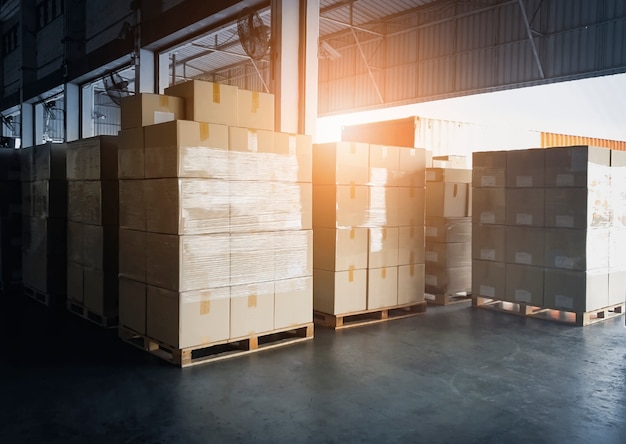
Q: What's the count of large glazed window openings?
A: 4